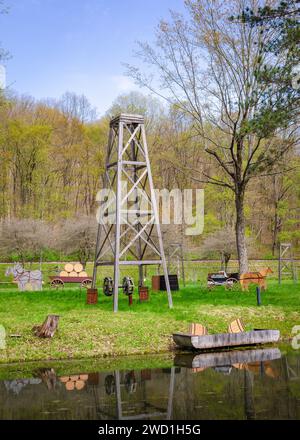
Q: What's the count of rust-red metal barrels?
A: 2